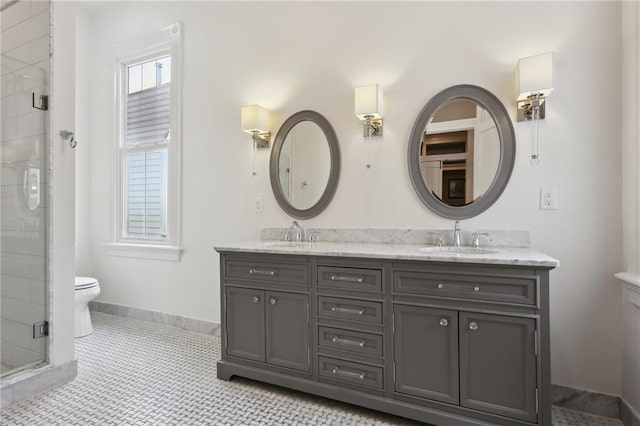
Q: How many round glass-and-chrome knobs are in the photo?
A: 4